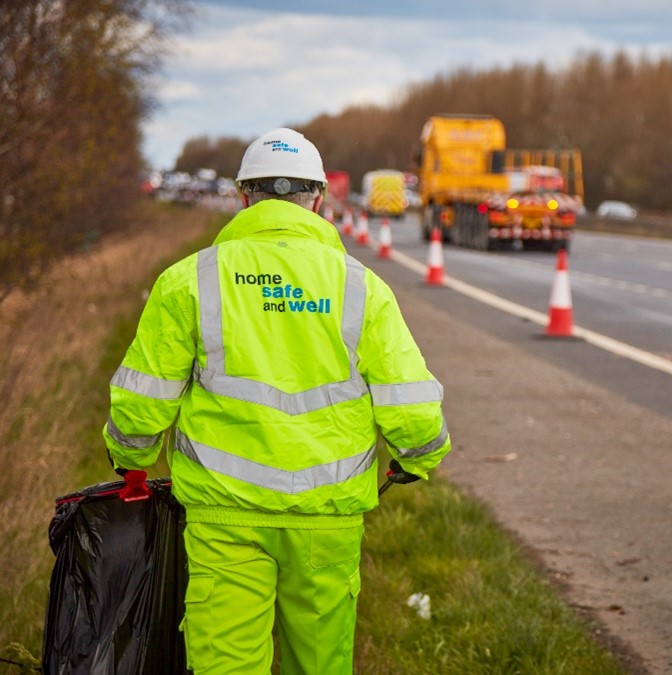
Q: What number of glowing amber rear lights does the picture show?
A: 2